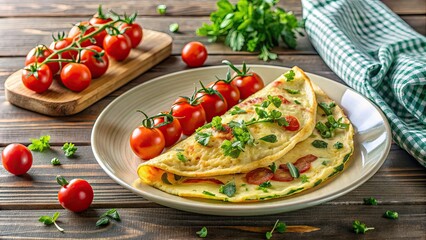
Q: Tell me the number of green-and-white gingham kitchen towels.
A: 1